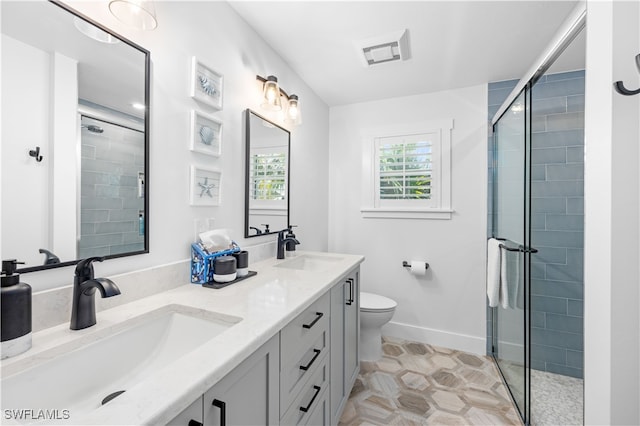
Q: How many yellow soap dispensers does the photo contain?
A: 0